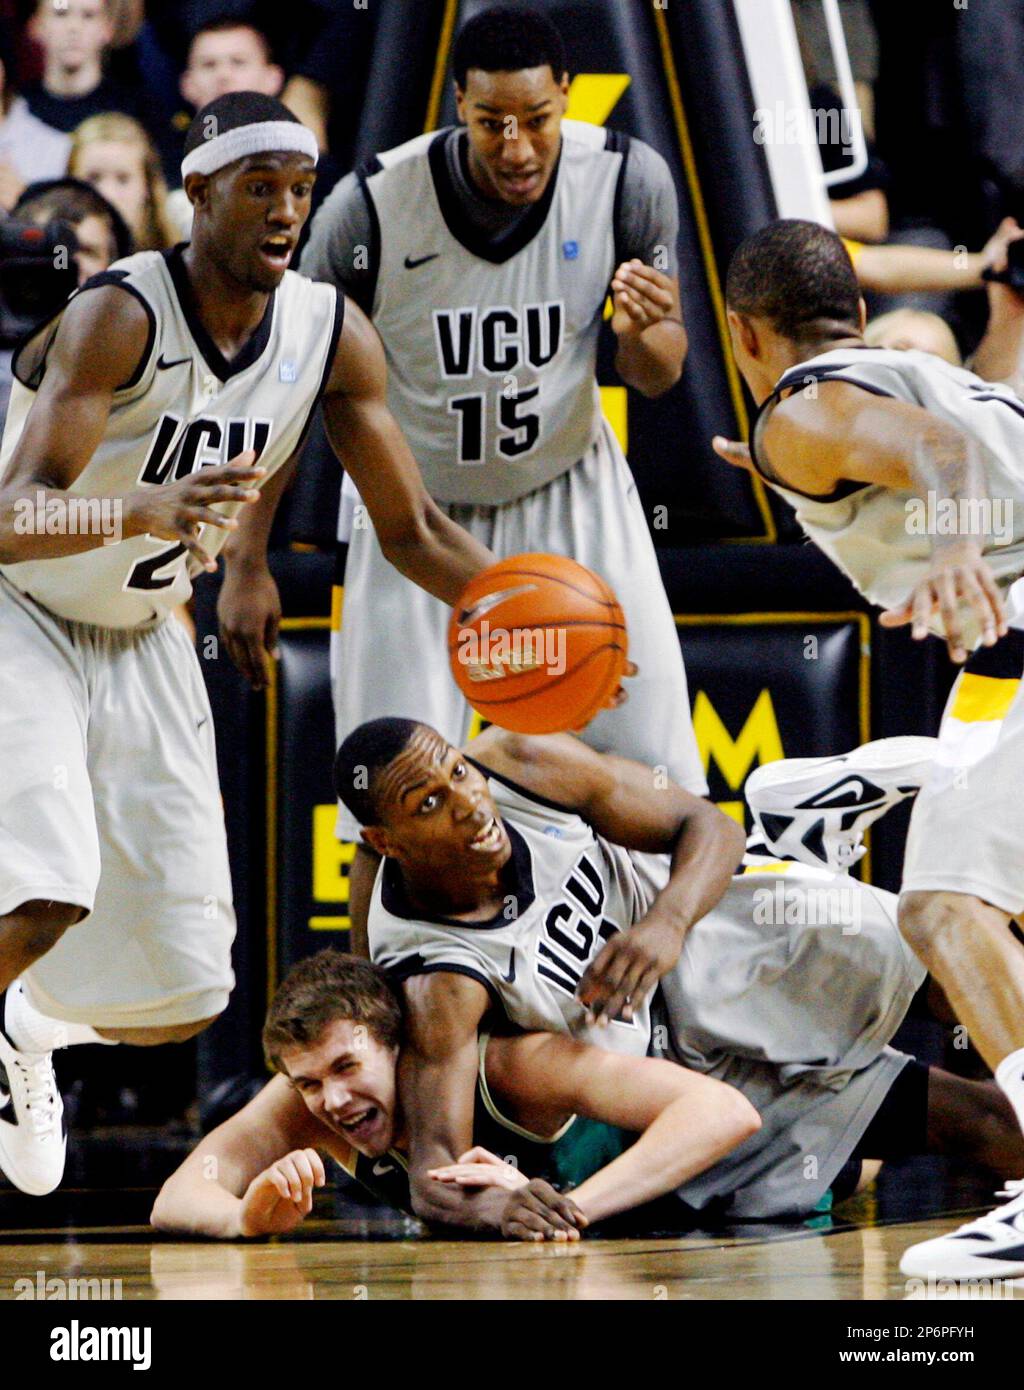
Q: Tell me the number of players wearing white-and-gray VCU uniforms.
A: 4